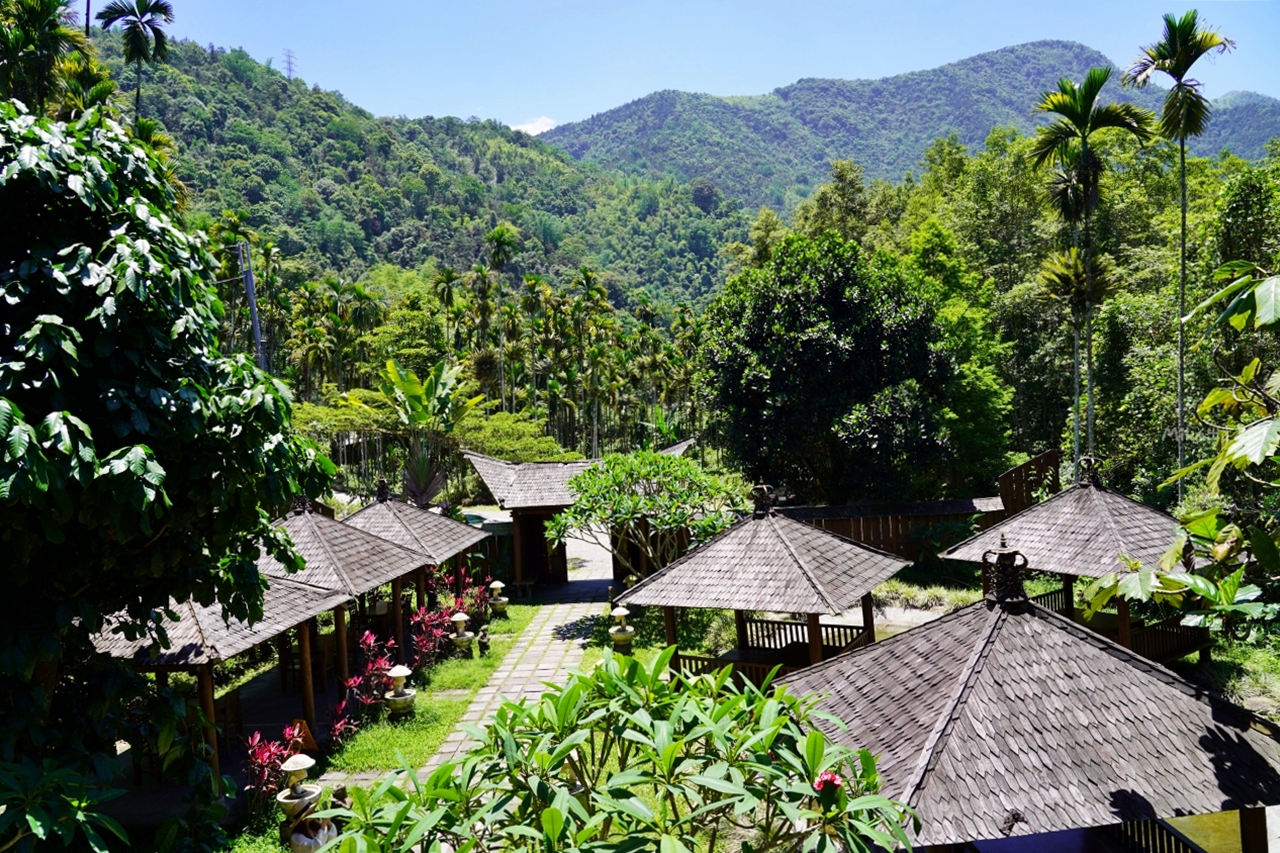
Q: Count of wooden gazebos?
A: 6